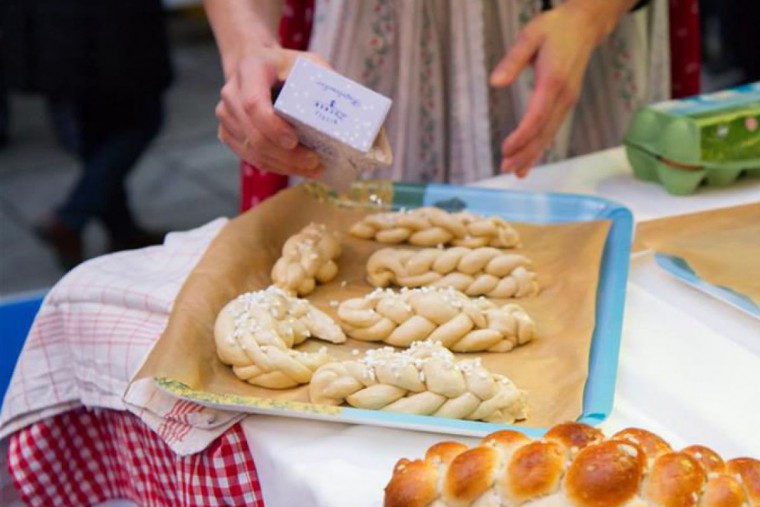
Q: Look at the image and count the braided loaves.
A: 7